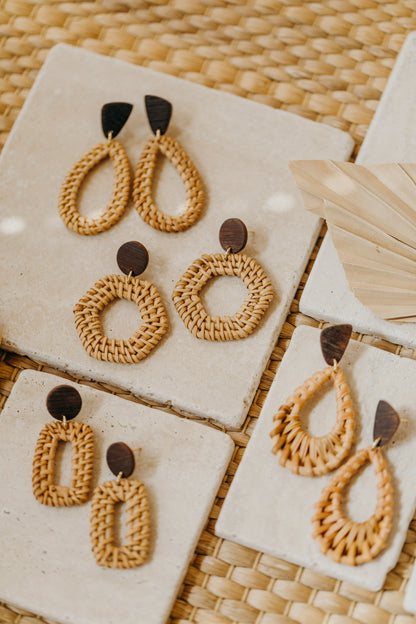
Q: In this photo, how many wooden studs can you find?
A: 8